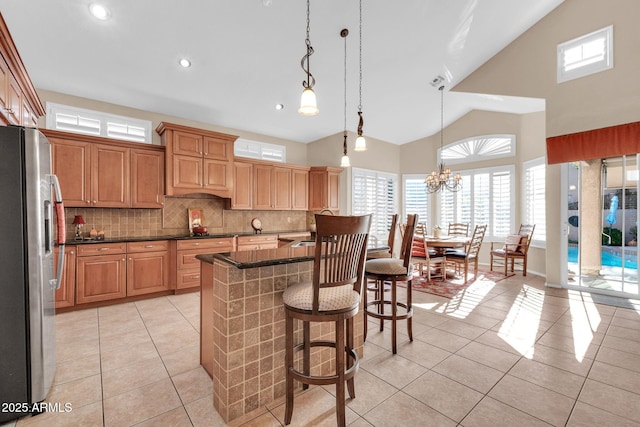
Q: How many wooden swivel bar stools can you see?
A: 3